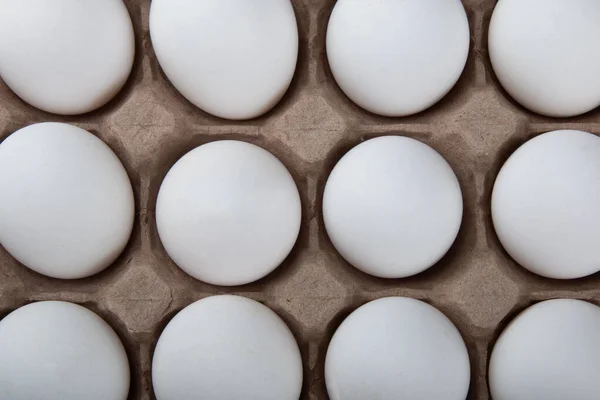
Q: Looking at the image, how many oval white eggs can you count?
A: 12